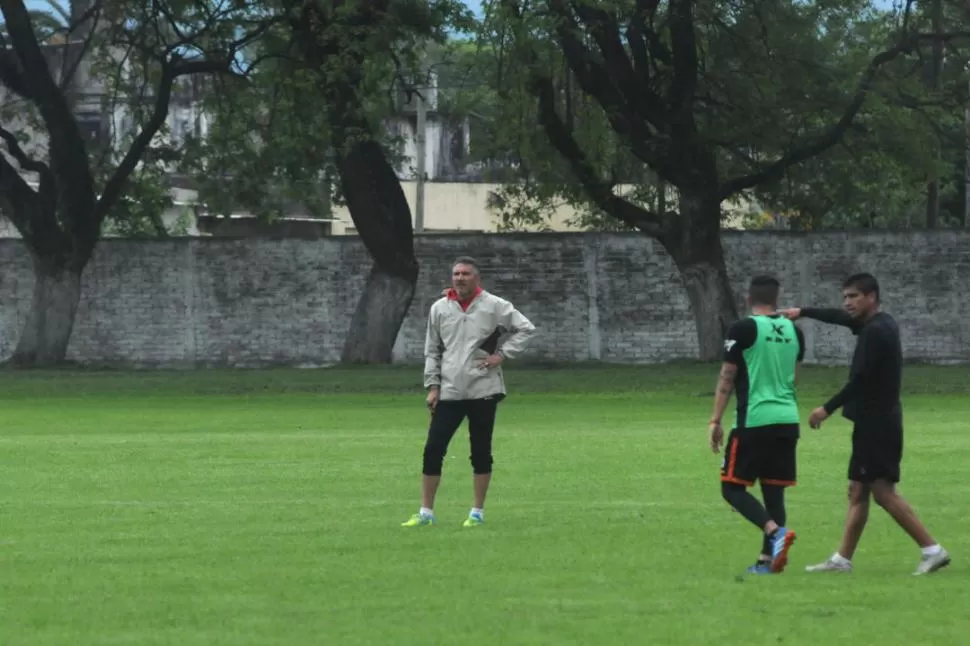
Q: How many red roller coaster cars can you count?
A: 0